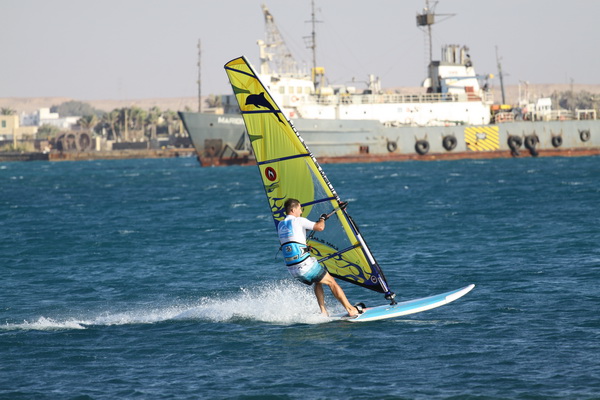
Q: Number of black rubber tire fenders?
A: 7